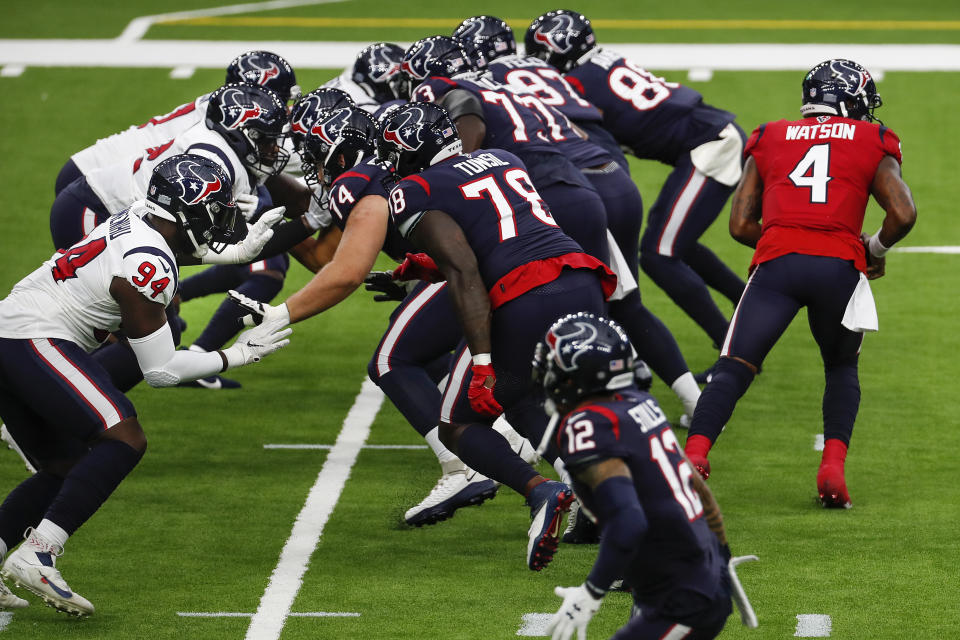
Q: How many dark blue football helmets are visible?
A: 12